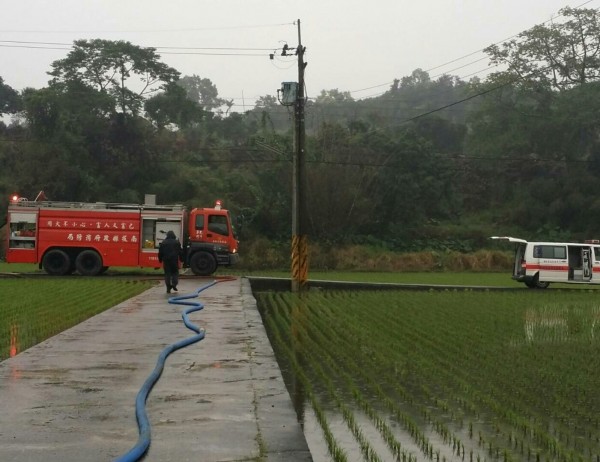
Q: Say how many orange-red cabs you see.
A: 1